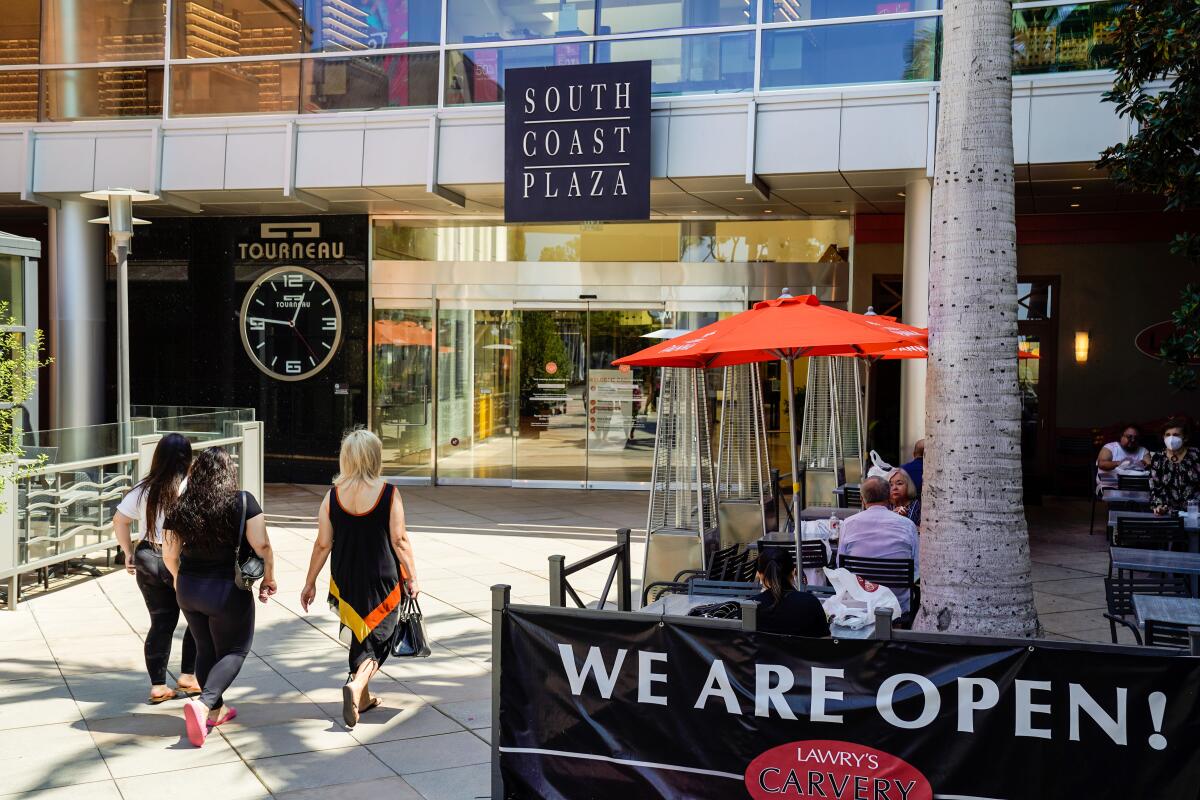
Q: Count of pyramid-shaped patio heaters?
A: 4